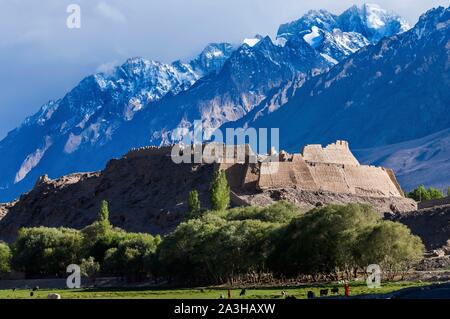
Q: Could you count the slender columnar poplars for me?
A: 3